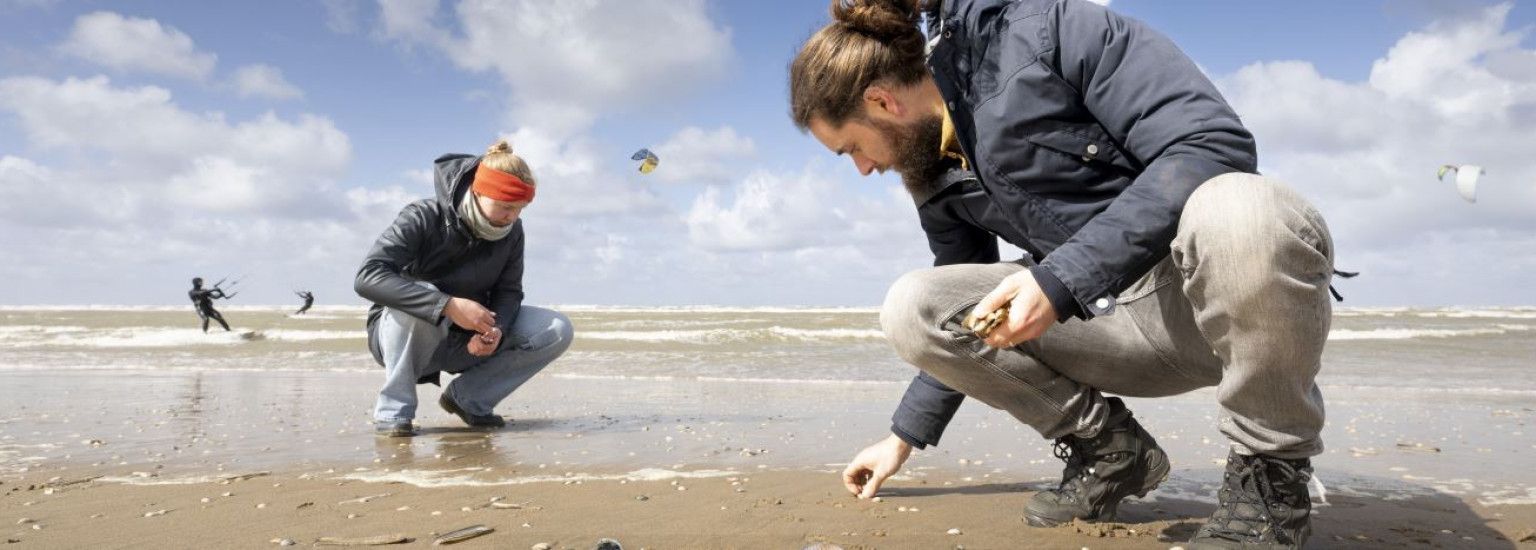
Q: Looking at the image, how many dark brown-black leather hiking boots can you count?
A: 2